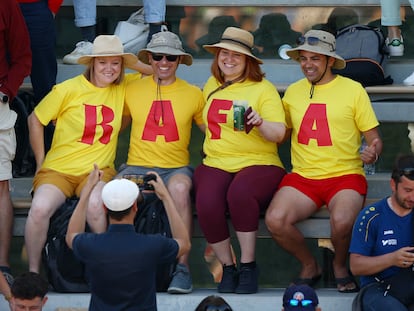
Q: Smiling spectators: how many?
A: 4